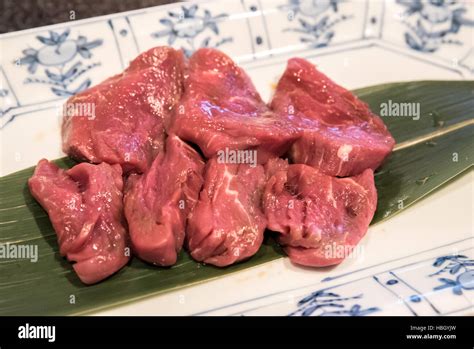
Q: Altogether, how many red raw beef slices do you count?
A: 7